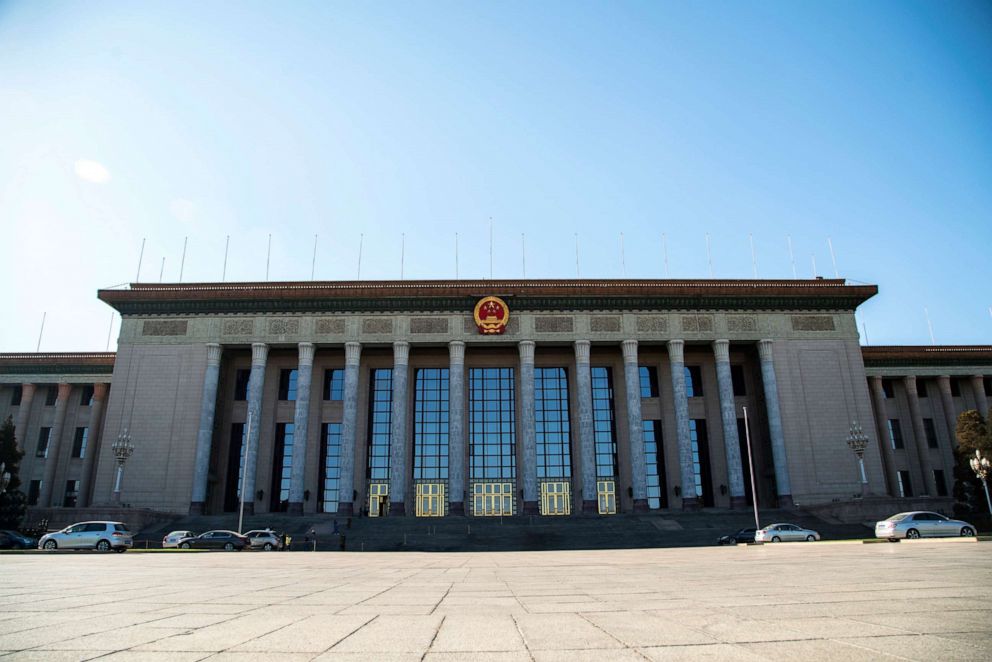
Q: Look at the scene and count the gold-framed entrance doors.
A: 5